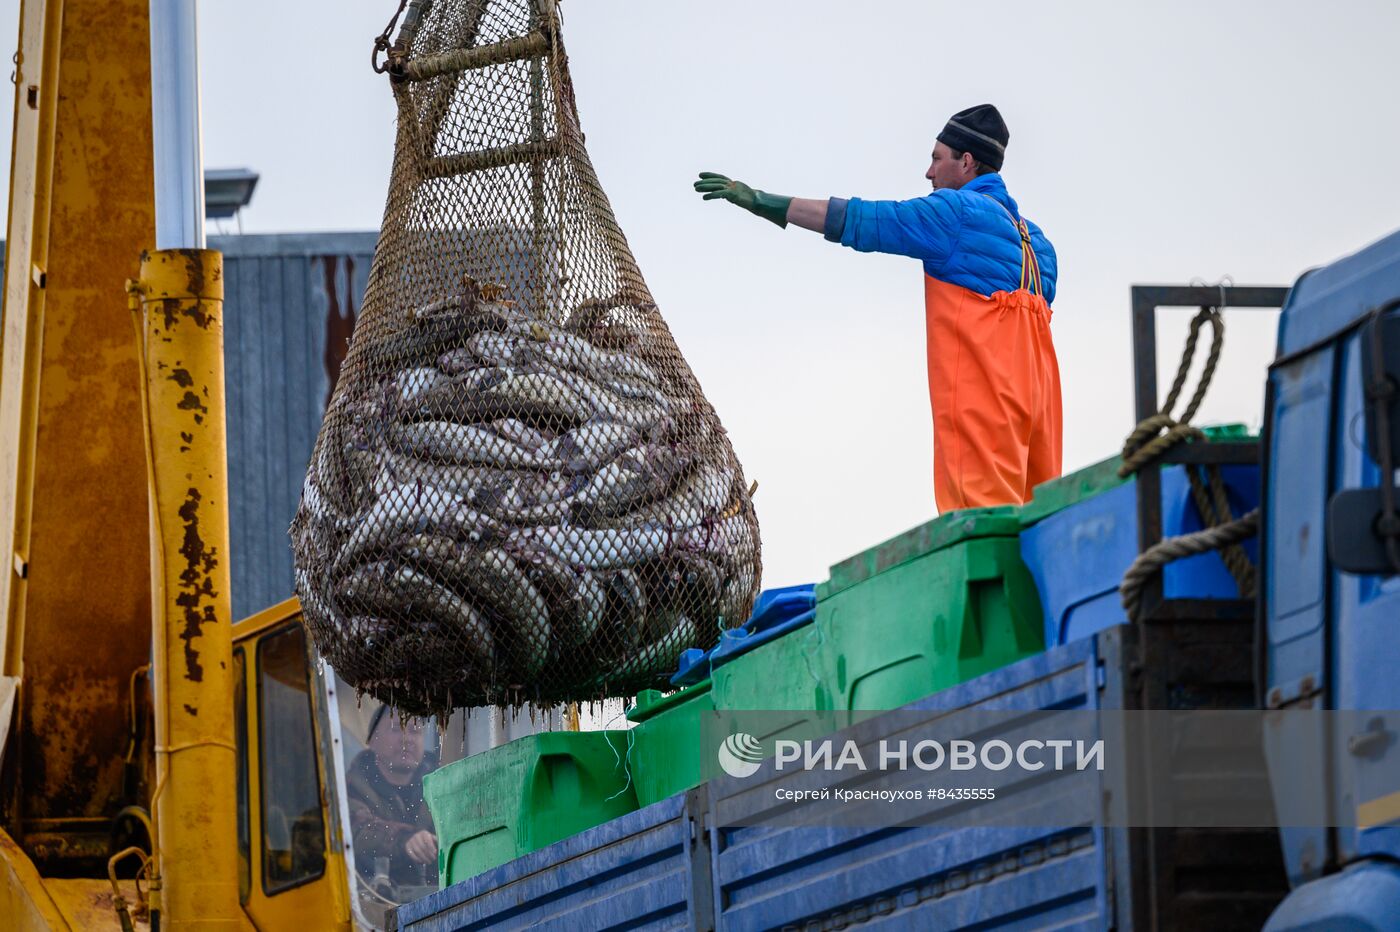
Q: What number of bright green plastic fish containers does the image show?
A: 4